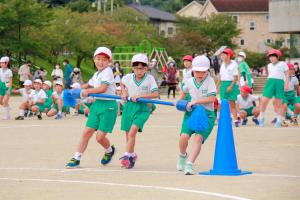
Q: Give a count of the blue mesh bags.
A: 2